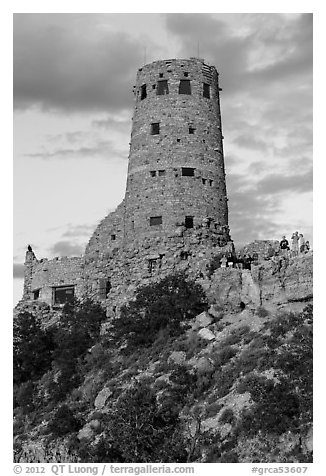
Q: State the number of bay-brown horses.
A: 0